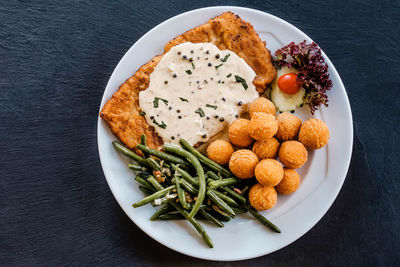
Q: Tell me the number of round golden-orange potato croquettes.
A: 12